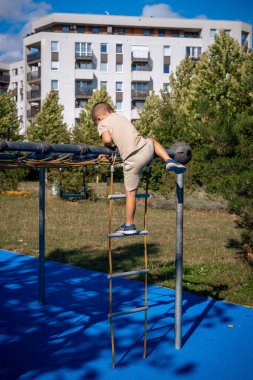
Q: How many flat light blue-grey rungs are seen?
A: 4